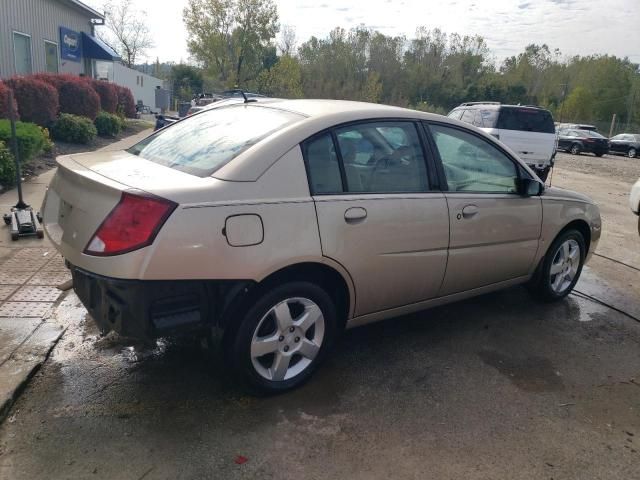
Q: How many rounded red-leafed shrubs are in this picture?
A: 5